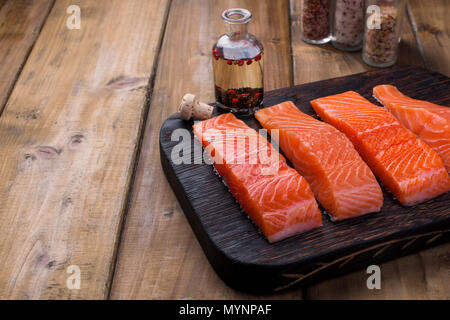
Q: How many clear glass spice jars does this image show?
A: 3